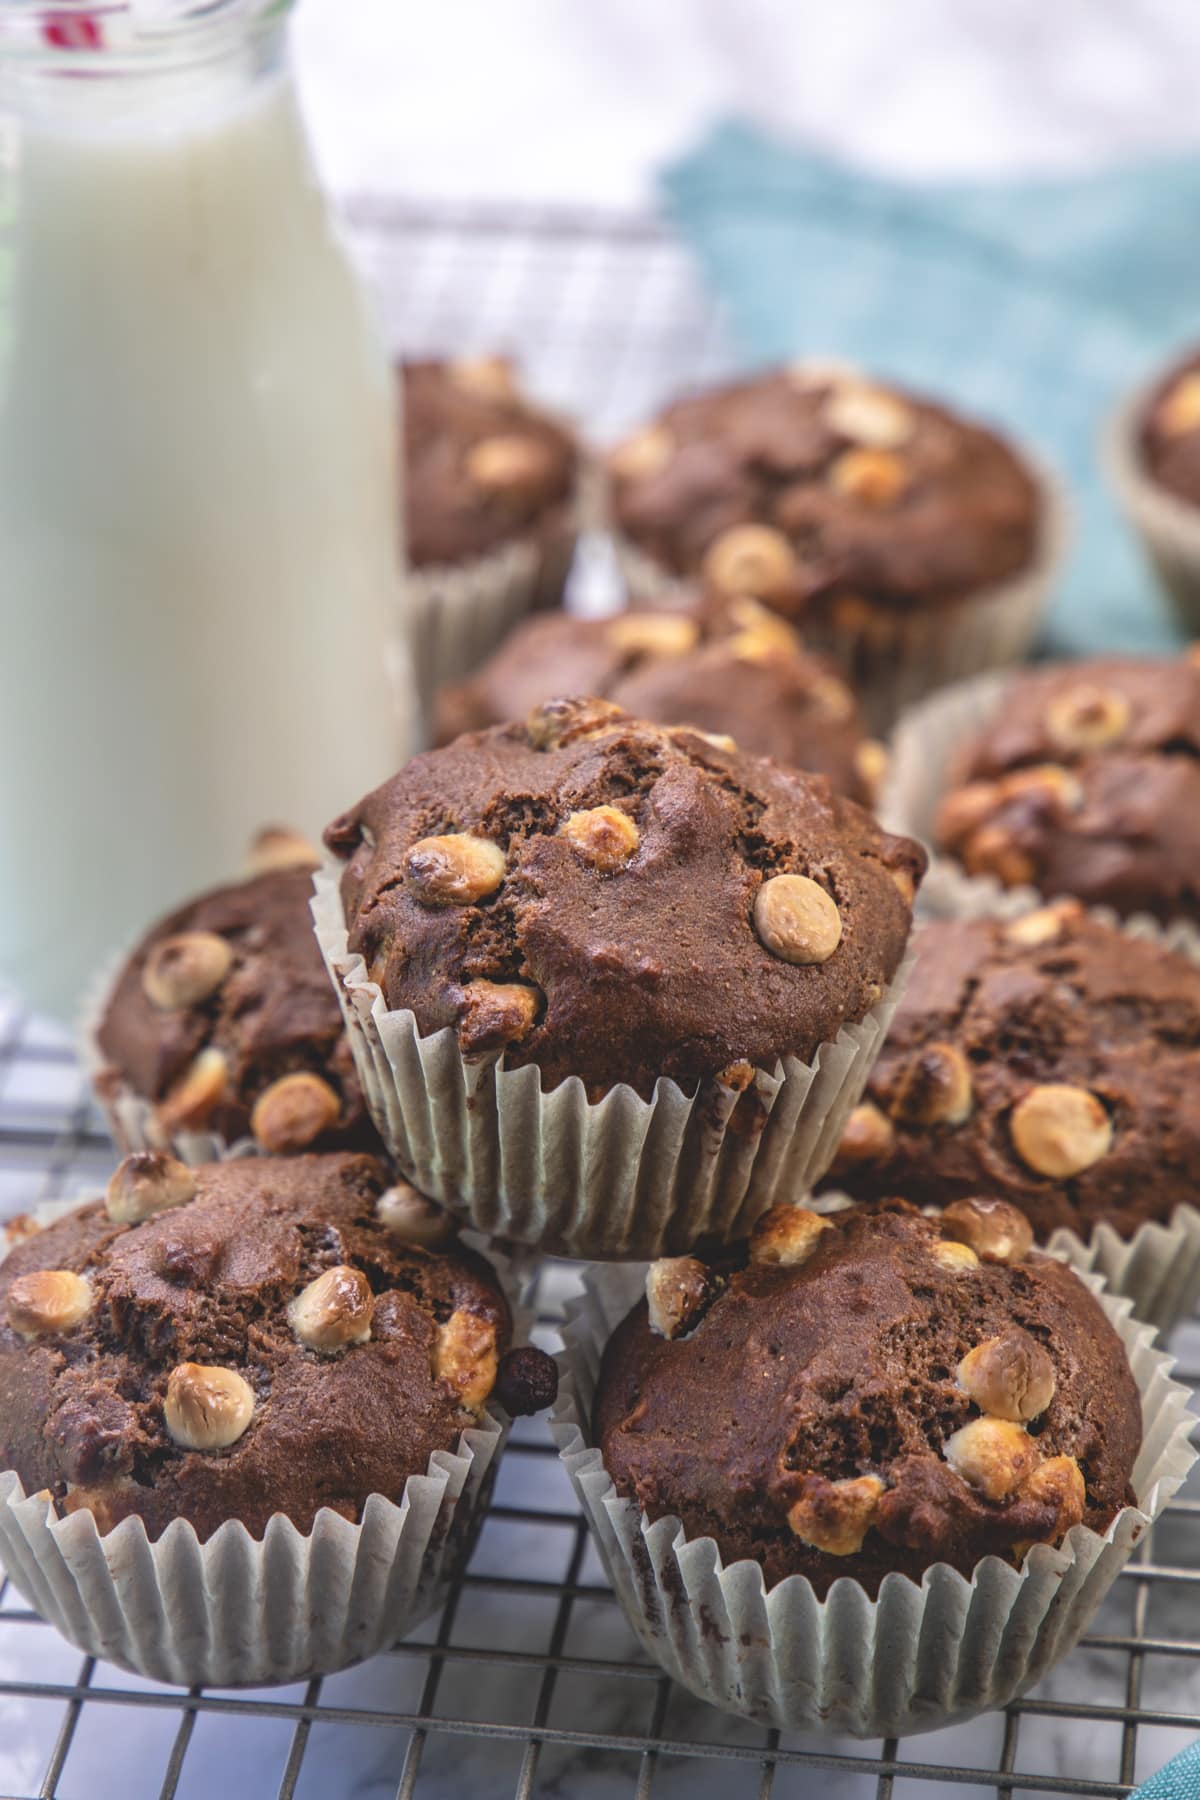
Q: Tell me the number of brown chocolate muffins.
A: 10